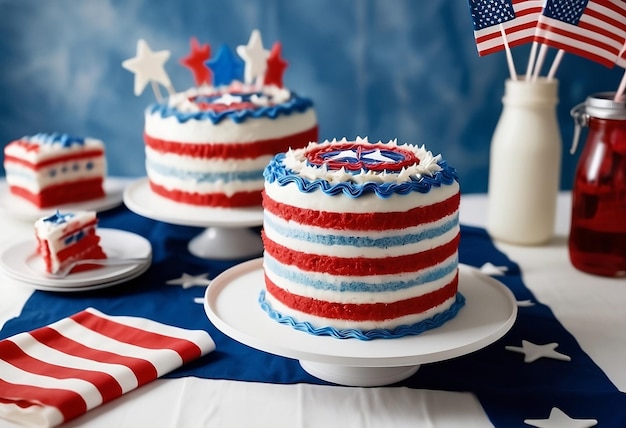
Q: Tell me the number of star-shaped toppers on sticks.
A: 5